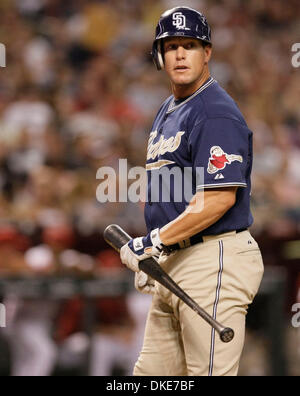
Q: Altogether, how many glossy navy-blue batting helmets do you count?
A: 1